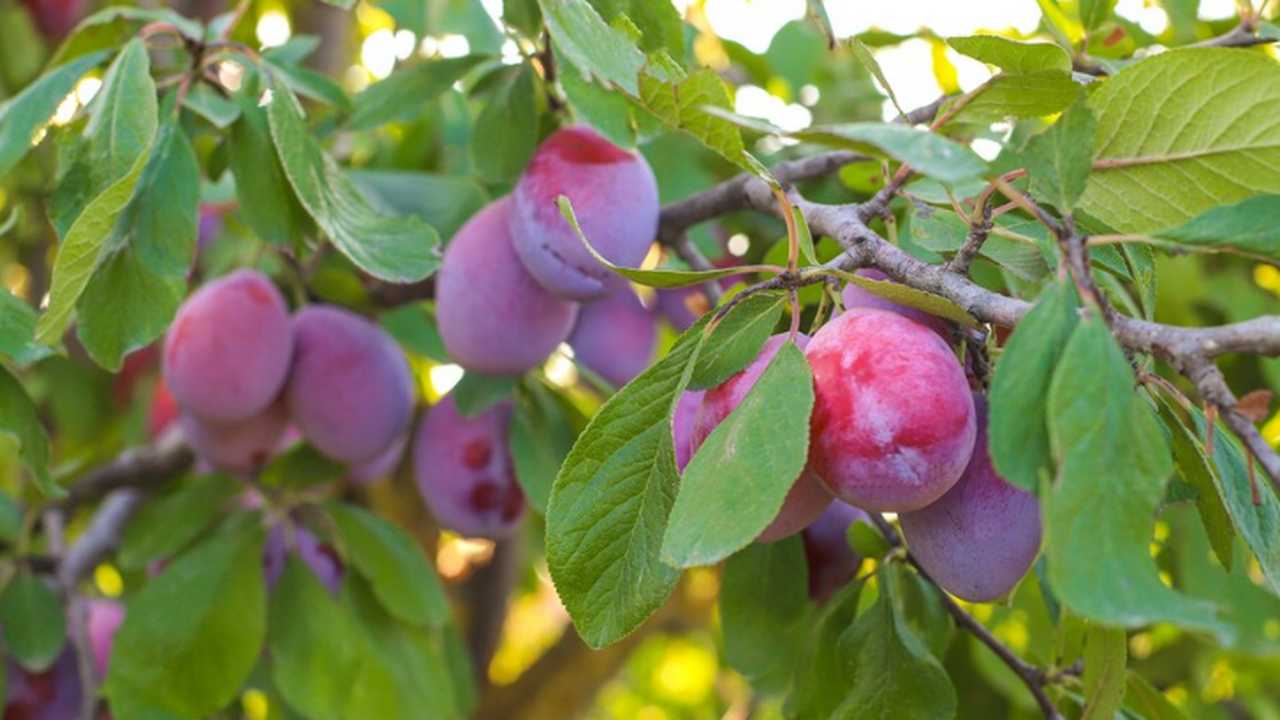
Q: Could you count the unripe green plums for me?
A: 0